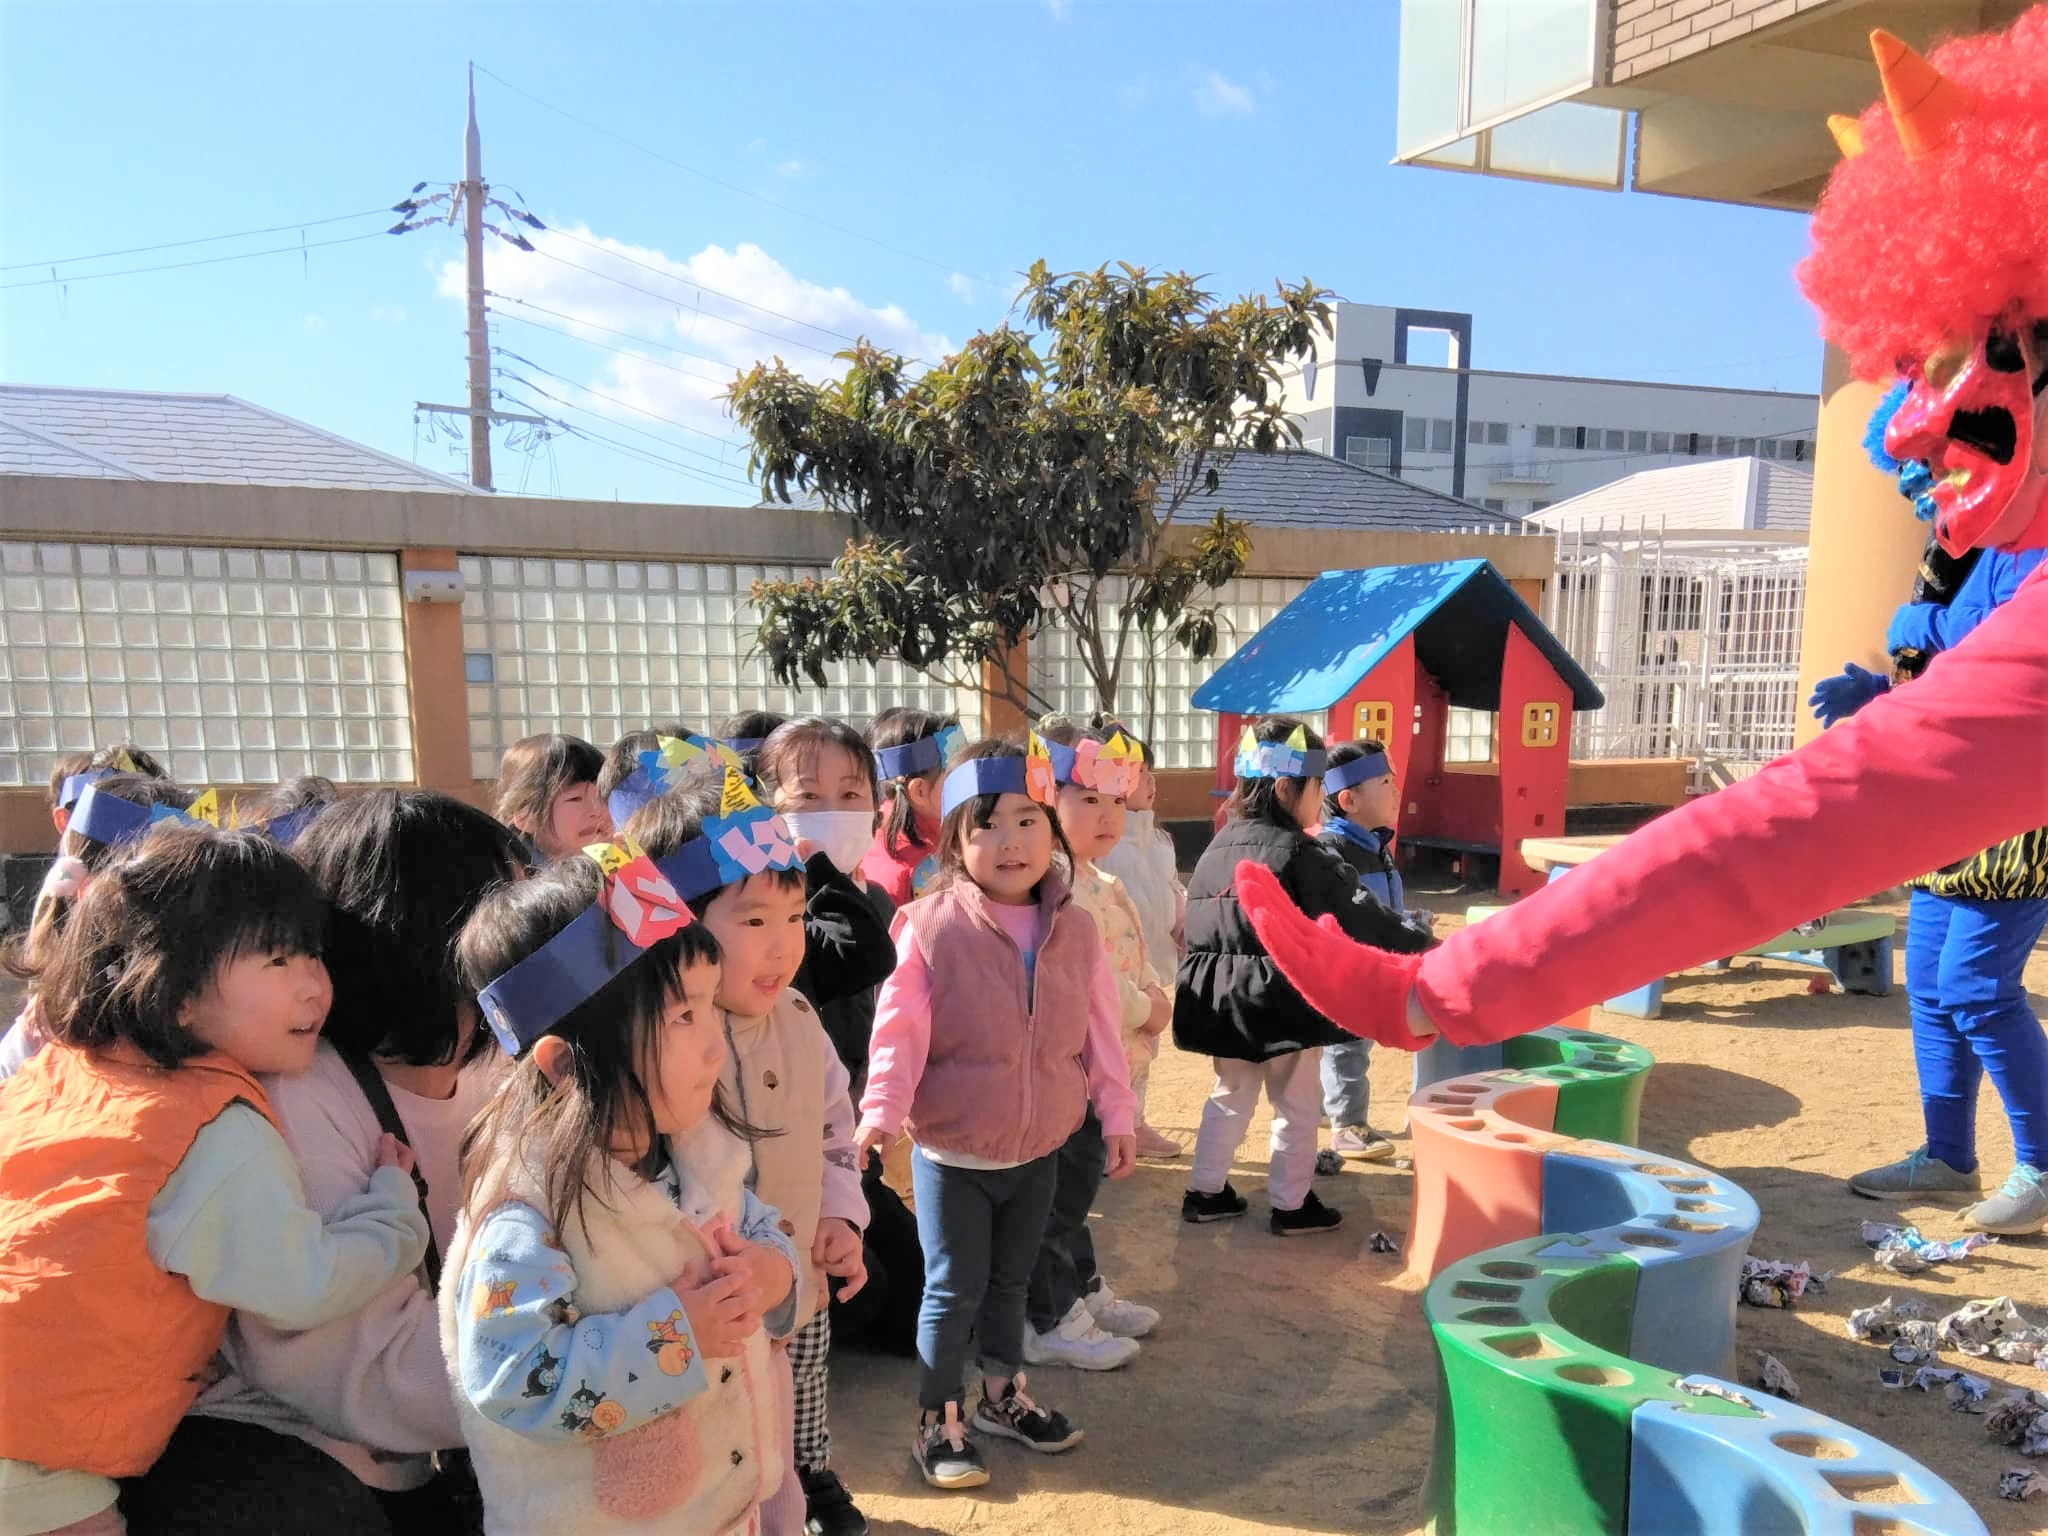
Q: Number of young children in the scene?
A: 15